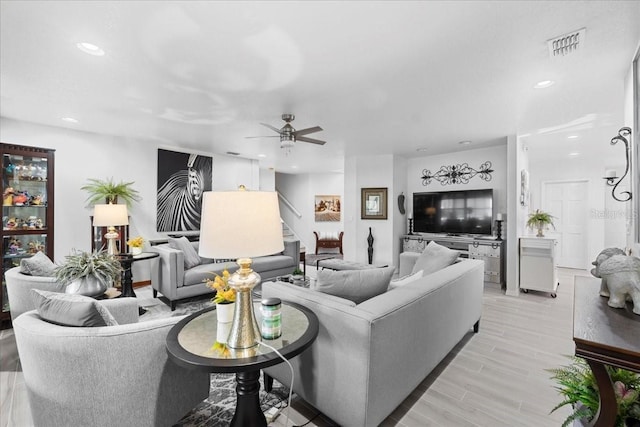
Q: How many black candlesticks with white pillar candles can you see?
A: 2